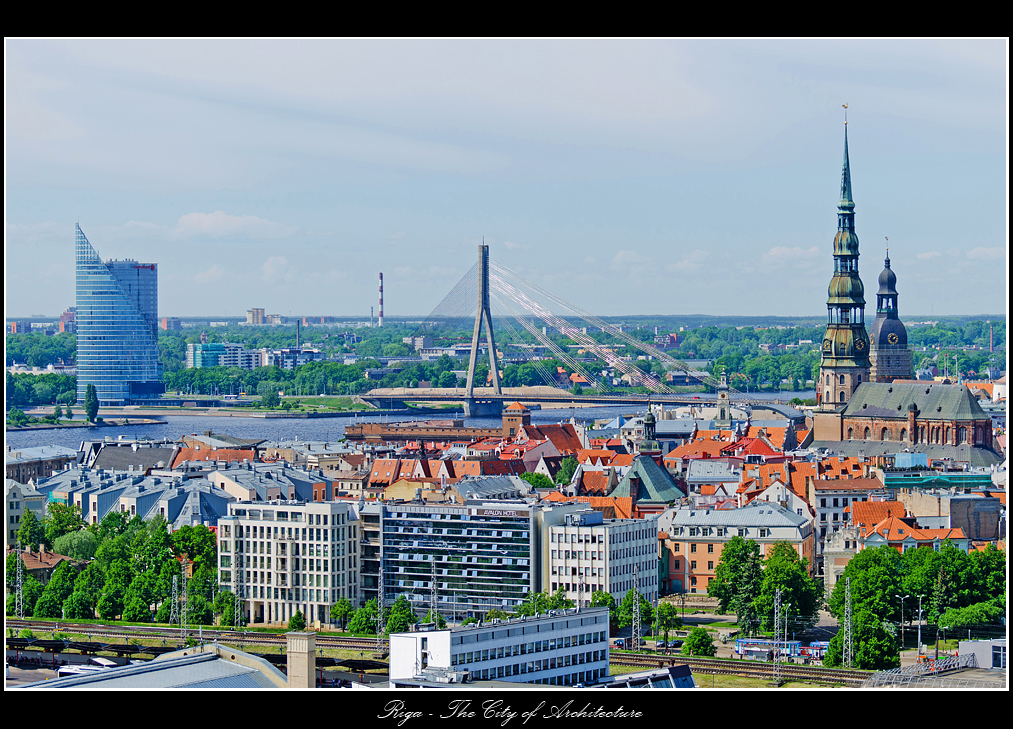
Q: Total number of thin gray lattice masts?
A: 10